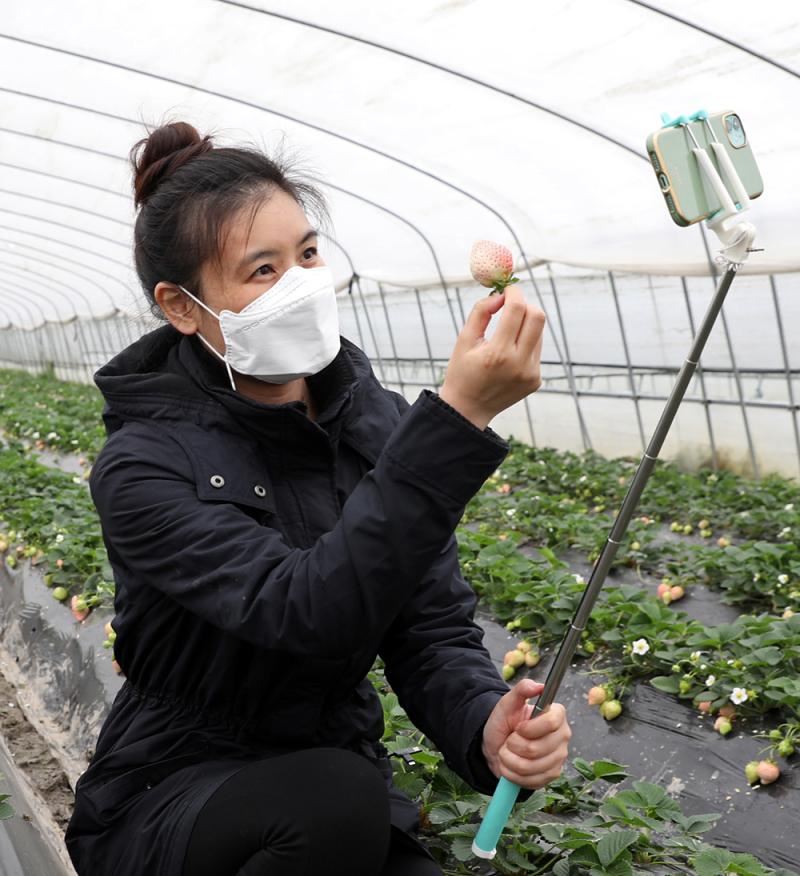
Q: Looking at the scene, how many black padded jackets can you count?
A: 1